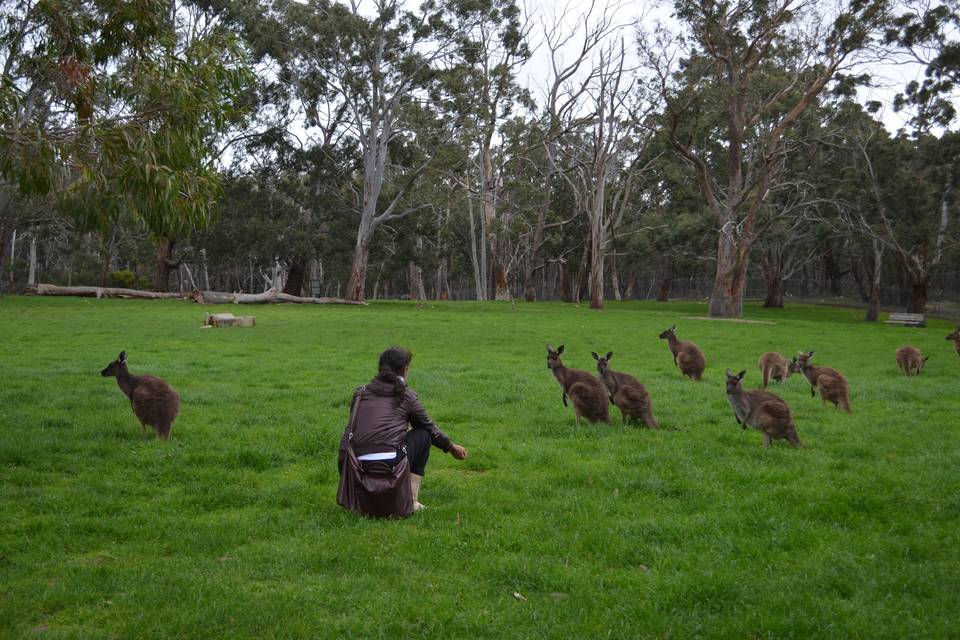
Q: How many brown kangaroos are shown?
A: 9